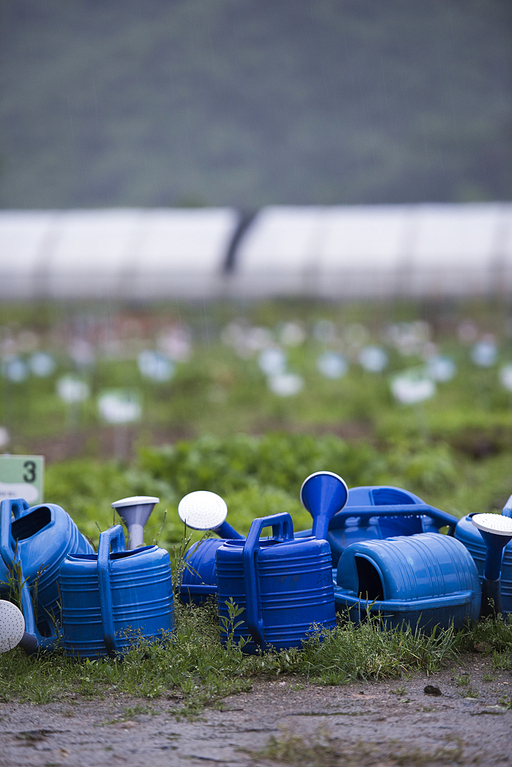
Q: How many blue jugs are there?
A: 7